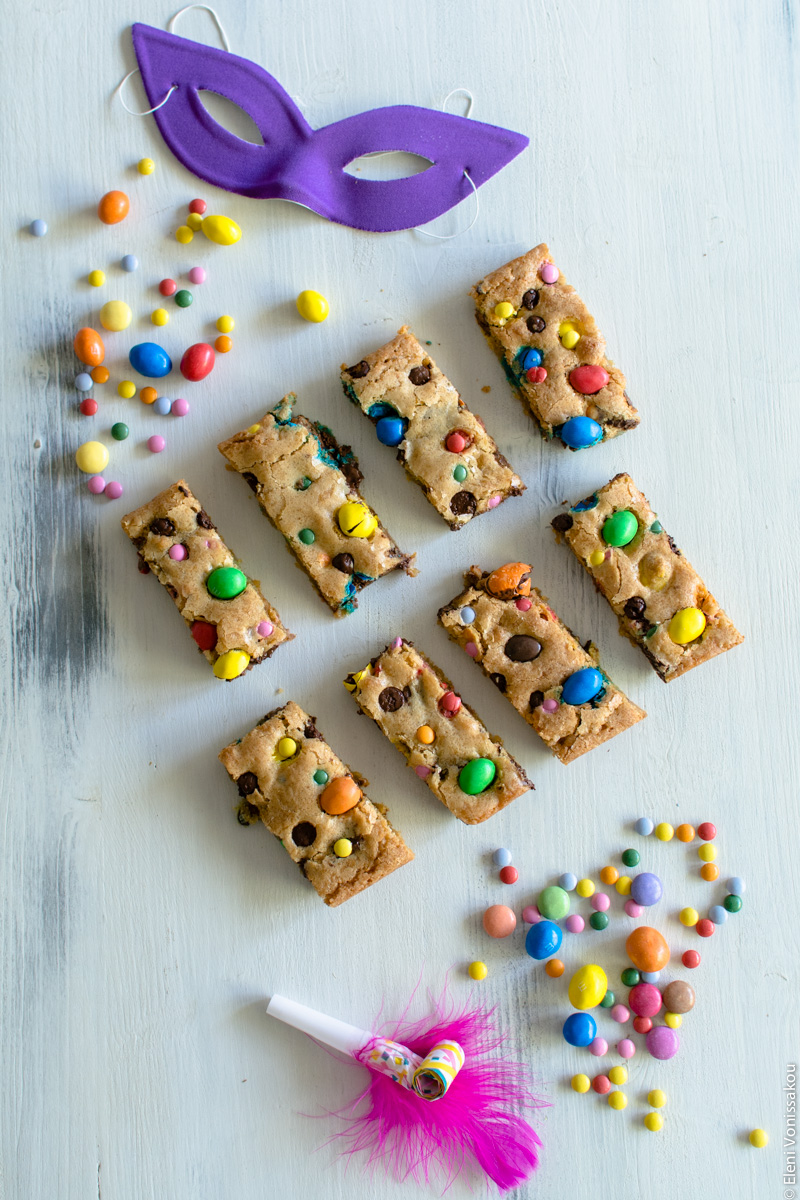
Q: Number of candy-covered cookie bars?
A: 8